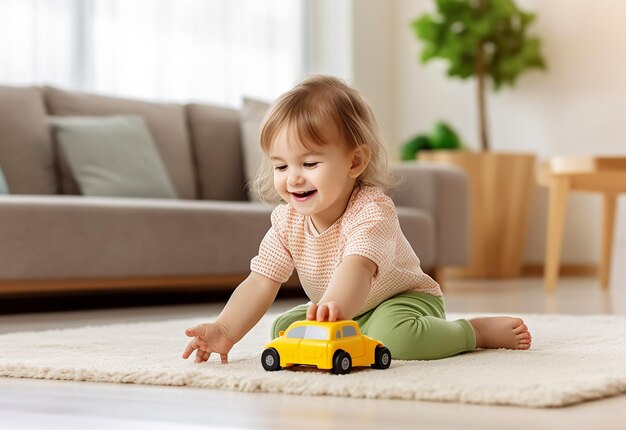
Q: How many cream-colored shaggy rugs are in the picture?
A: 1